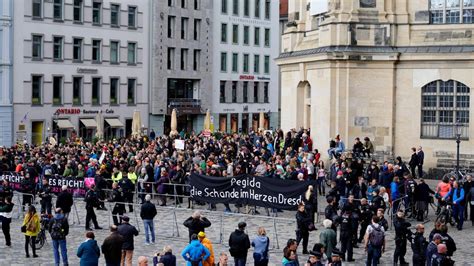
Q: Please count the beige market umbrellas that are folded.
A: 5